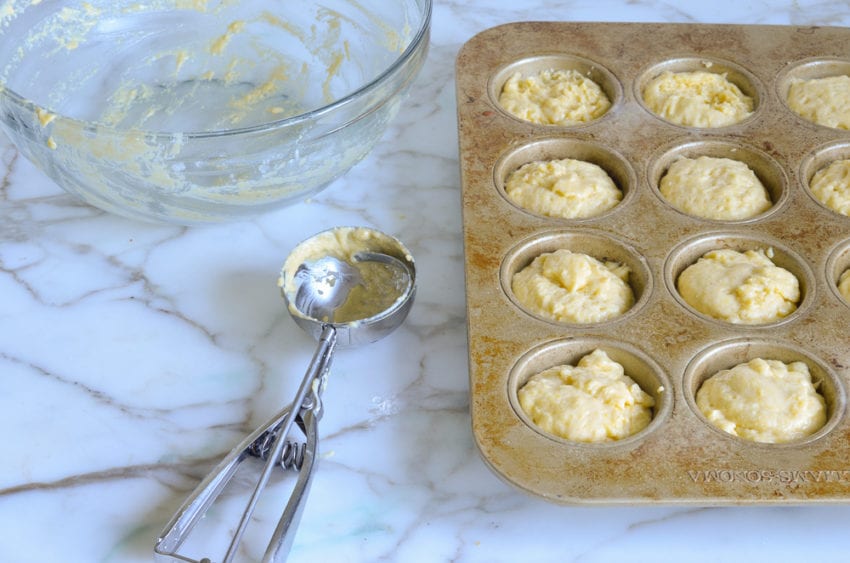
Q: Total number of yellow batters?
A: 11